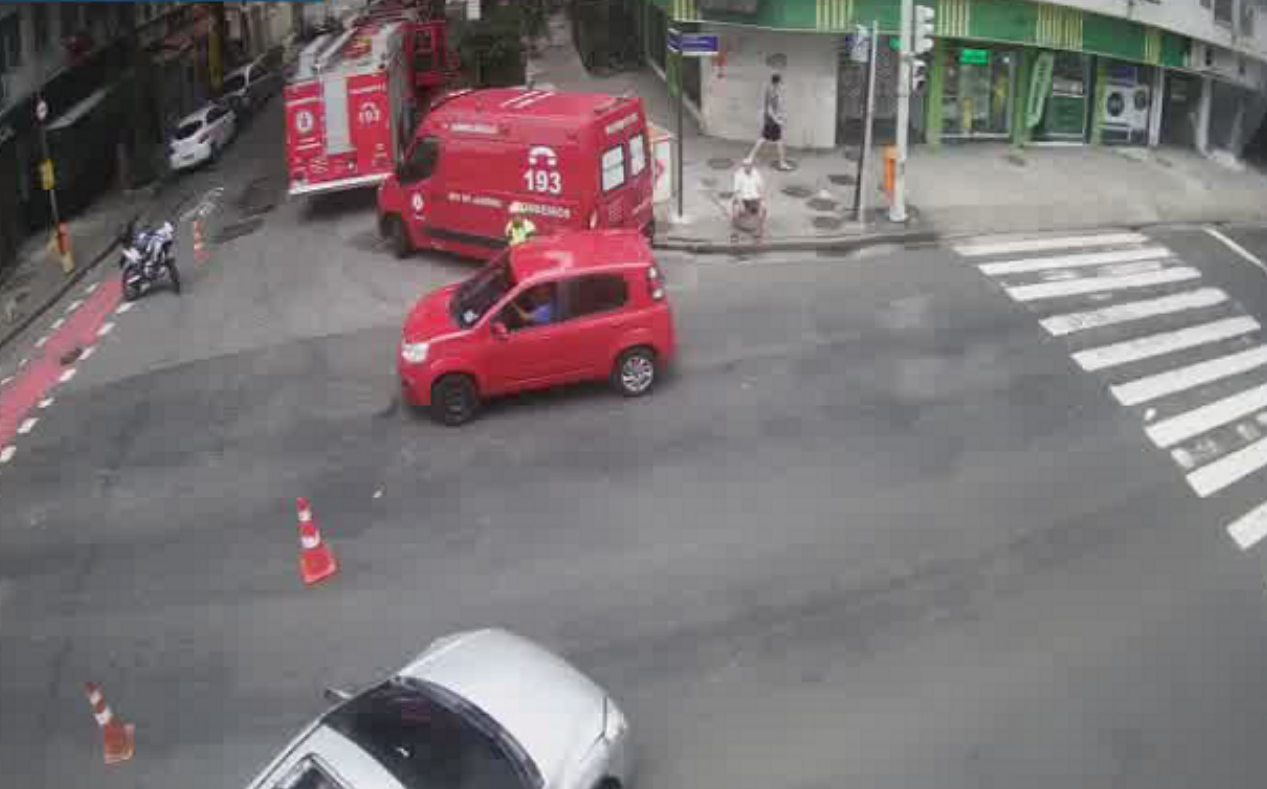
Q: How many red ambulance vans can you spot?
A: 1